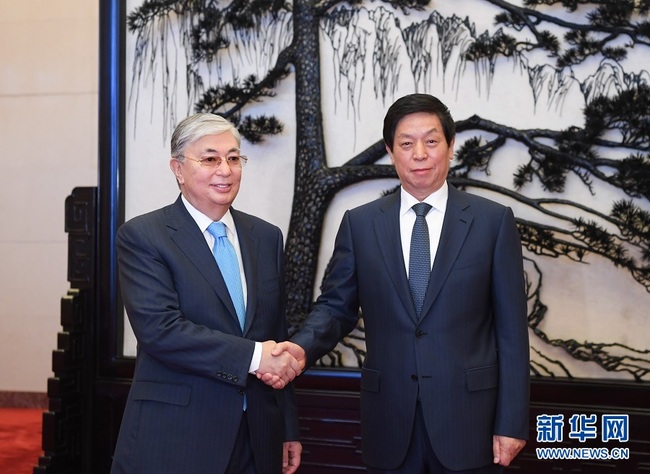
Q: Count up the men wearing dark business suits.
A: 2